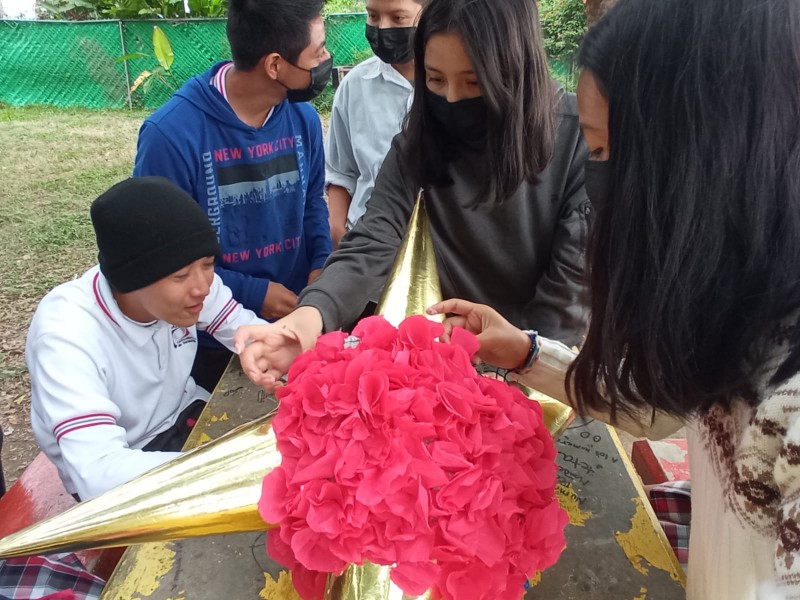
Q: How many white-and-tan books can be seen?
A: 0